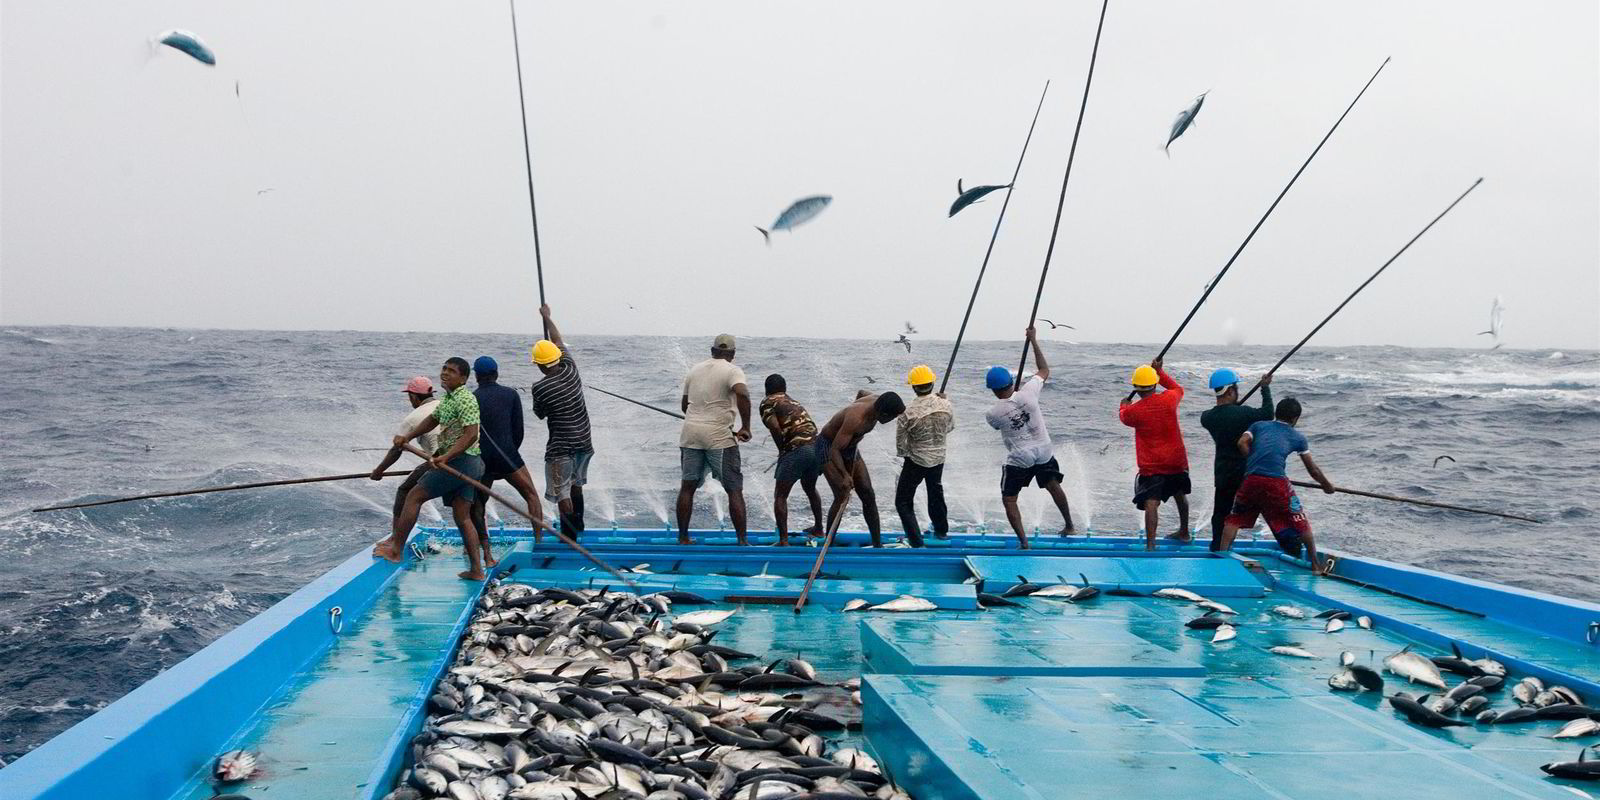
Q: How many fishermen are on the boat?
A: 12